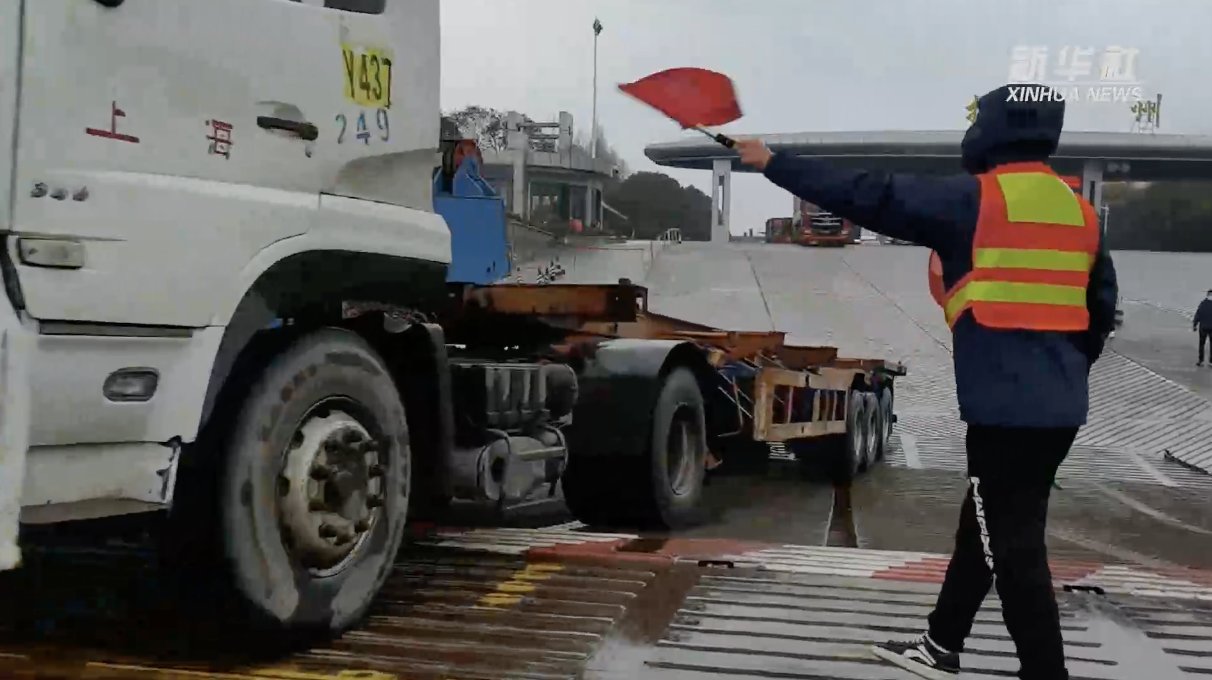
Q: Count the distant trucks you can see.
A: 2